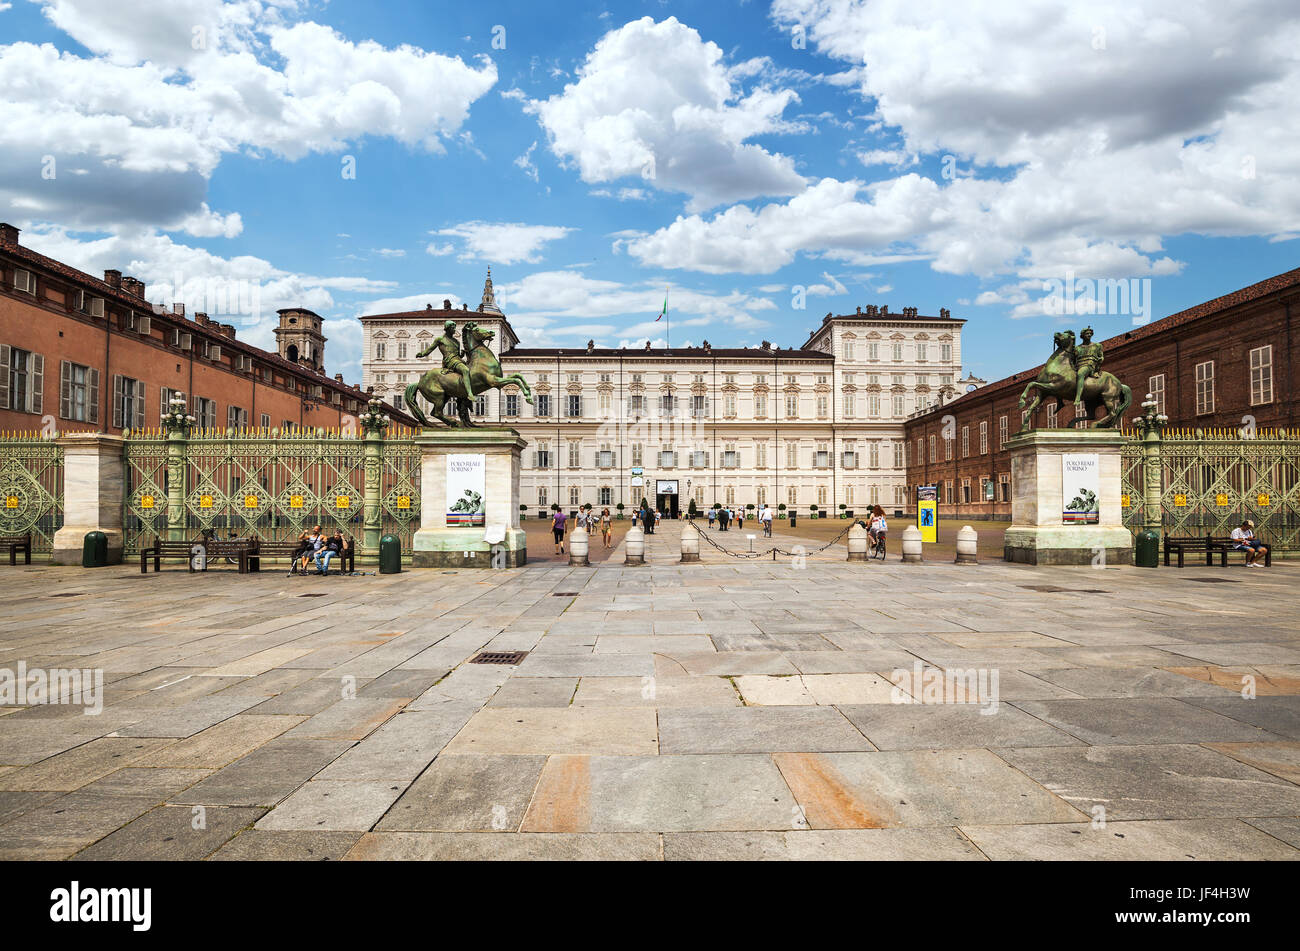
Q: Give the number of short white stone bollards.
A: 6